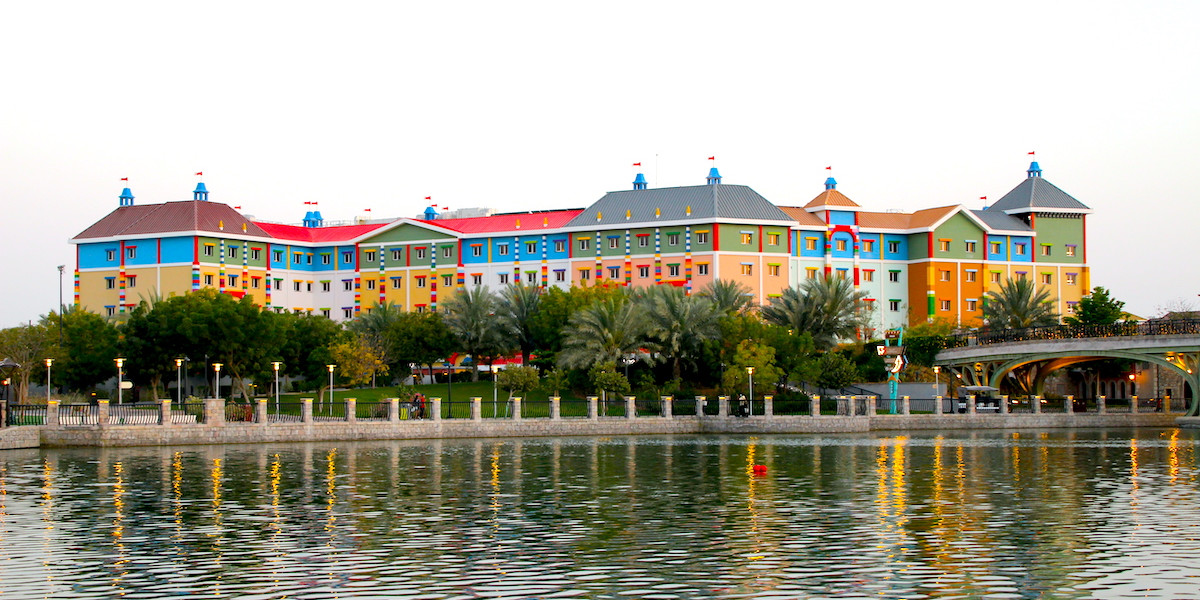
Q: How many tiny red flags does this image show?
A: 14